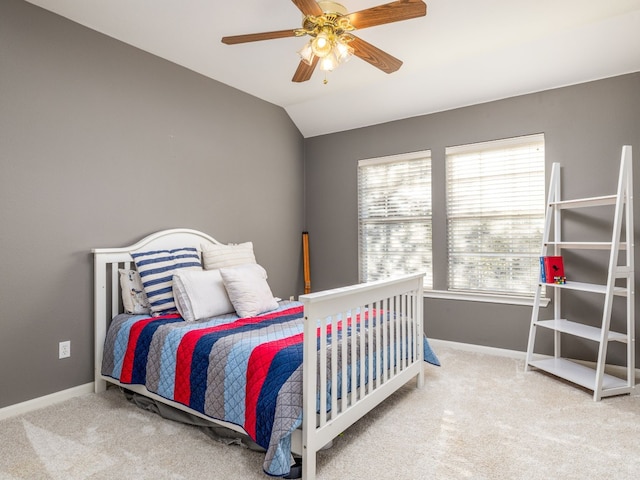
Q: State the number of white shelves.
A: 5